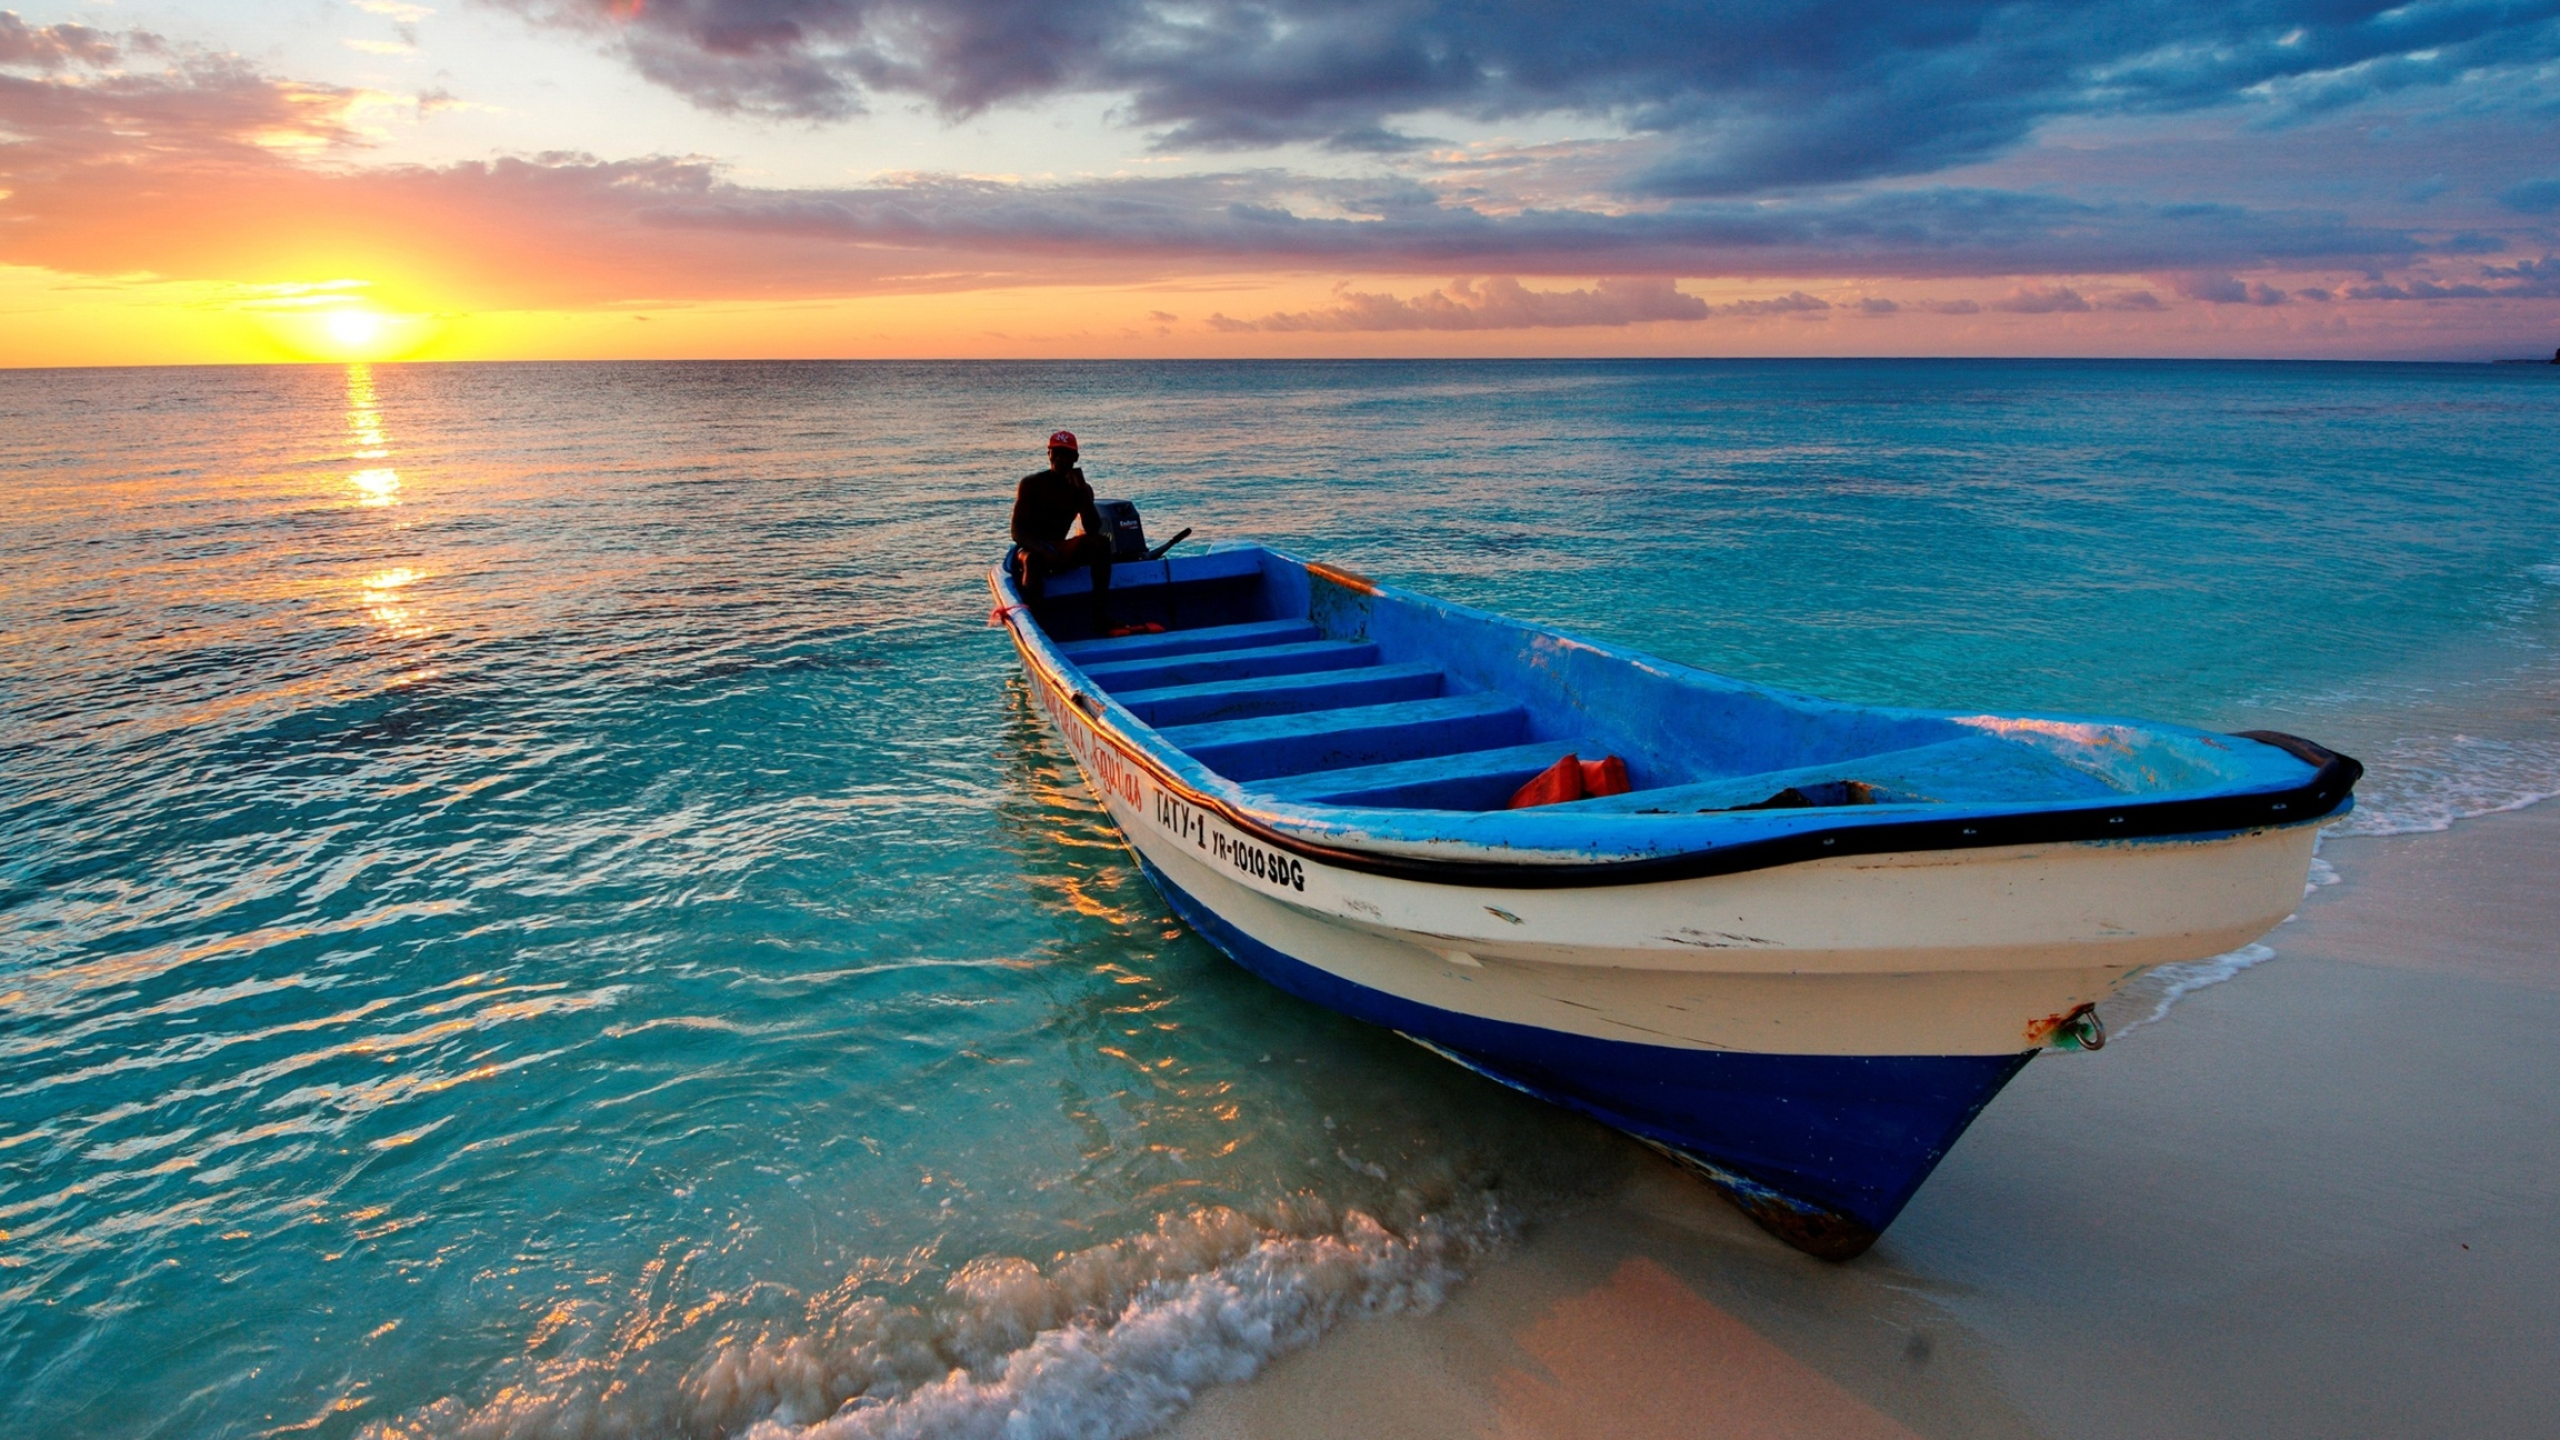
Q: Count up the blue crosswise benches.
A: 5